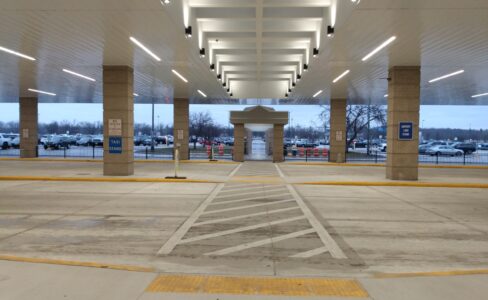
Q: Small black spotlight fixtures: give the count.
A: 14